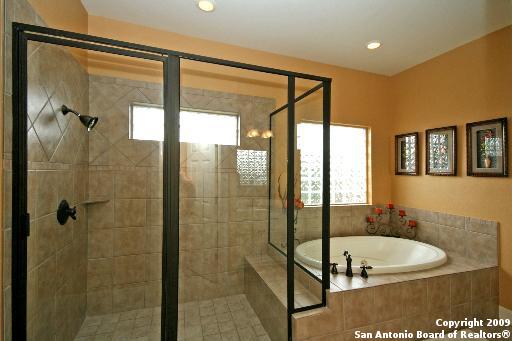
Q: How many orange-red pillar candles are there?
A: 5